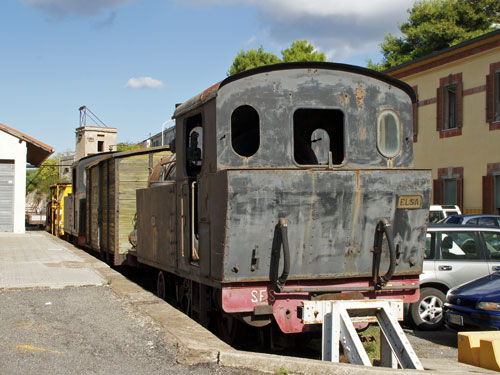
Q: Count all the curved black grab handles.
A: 2